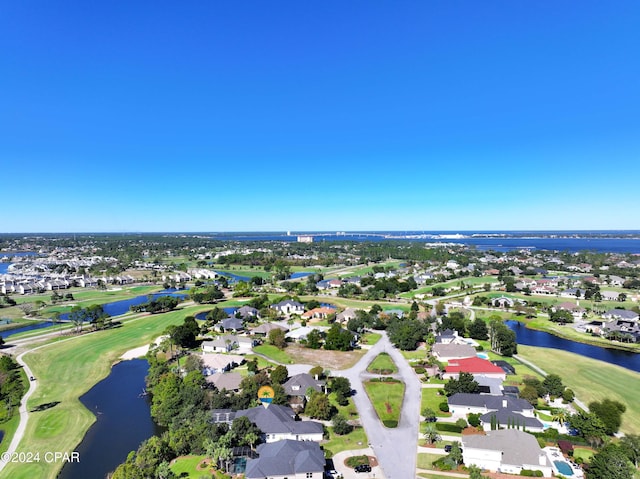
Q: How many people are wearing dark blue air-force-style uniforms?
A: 0